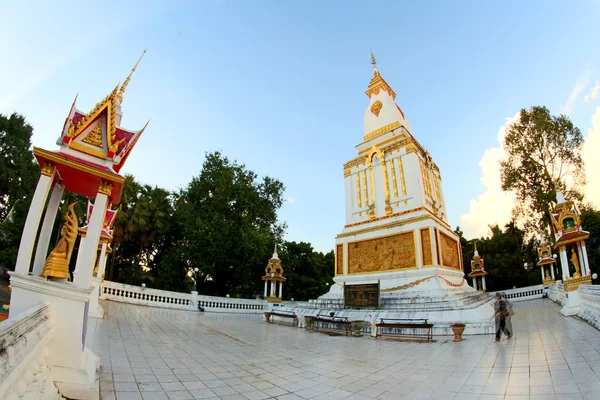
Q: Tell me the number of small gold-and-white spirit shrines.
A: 4